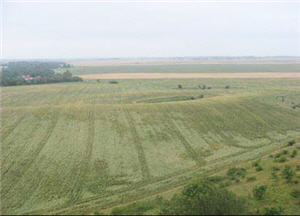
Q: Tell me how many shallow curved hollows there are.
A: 1